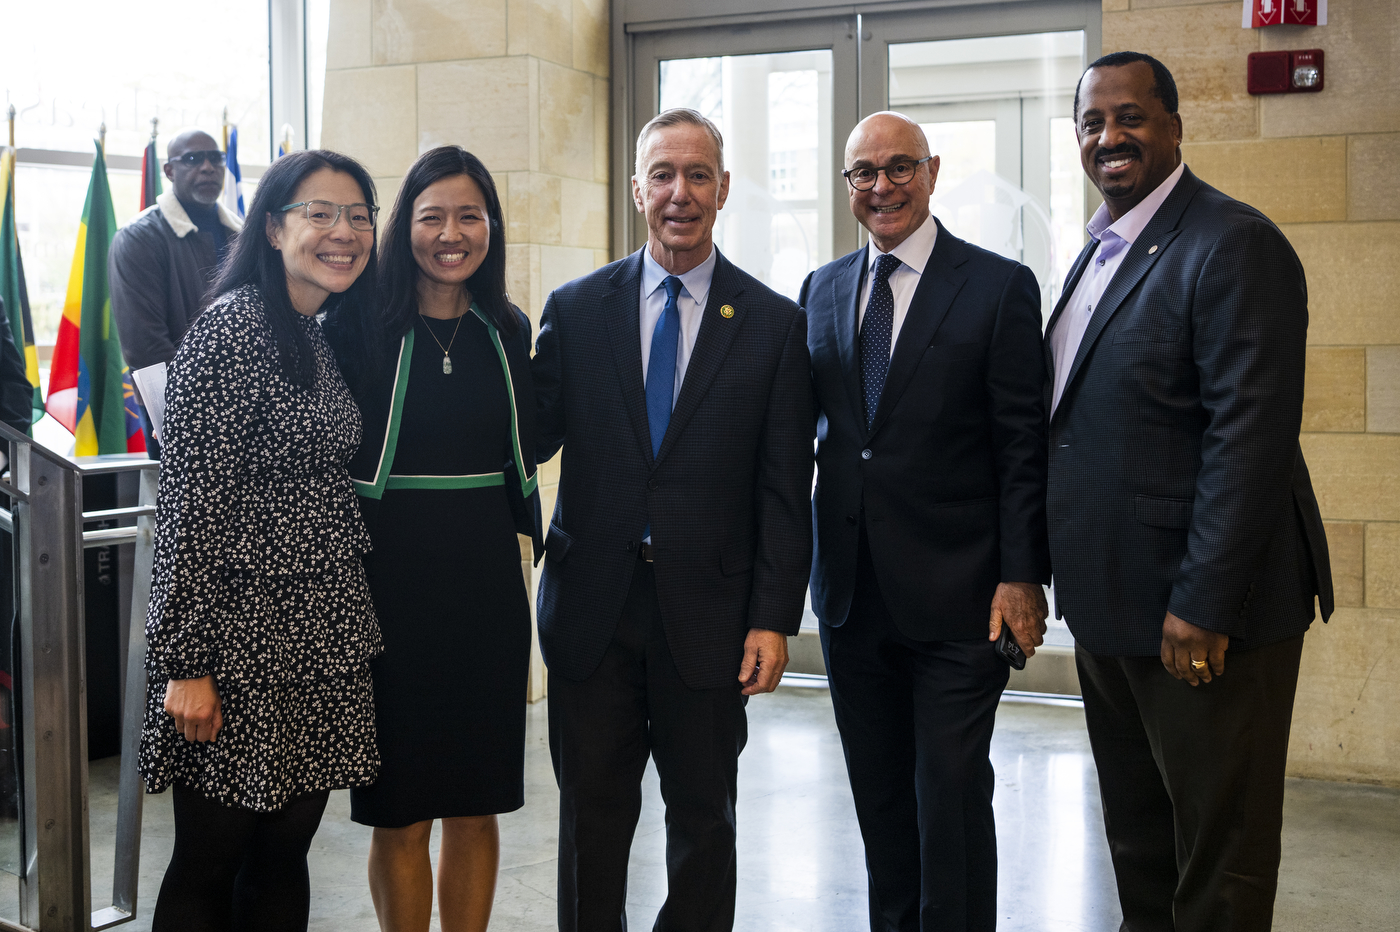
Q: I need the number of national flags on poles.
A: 5